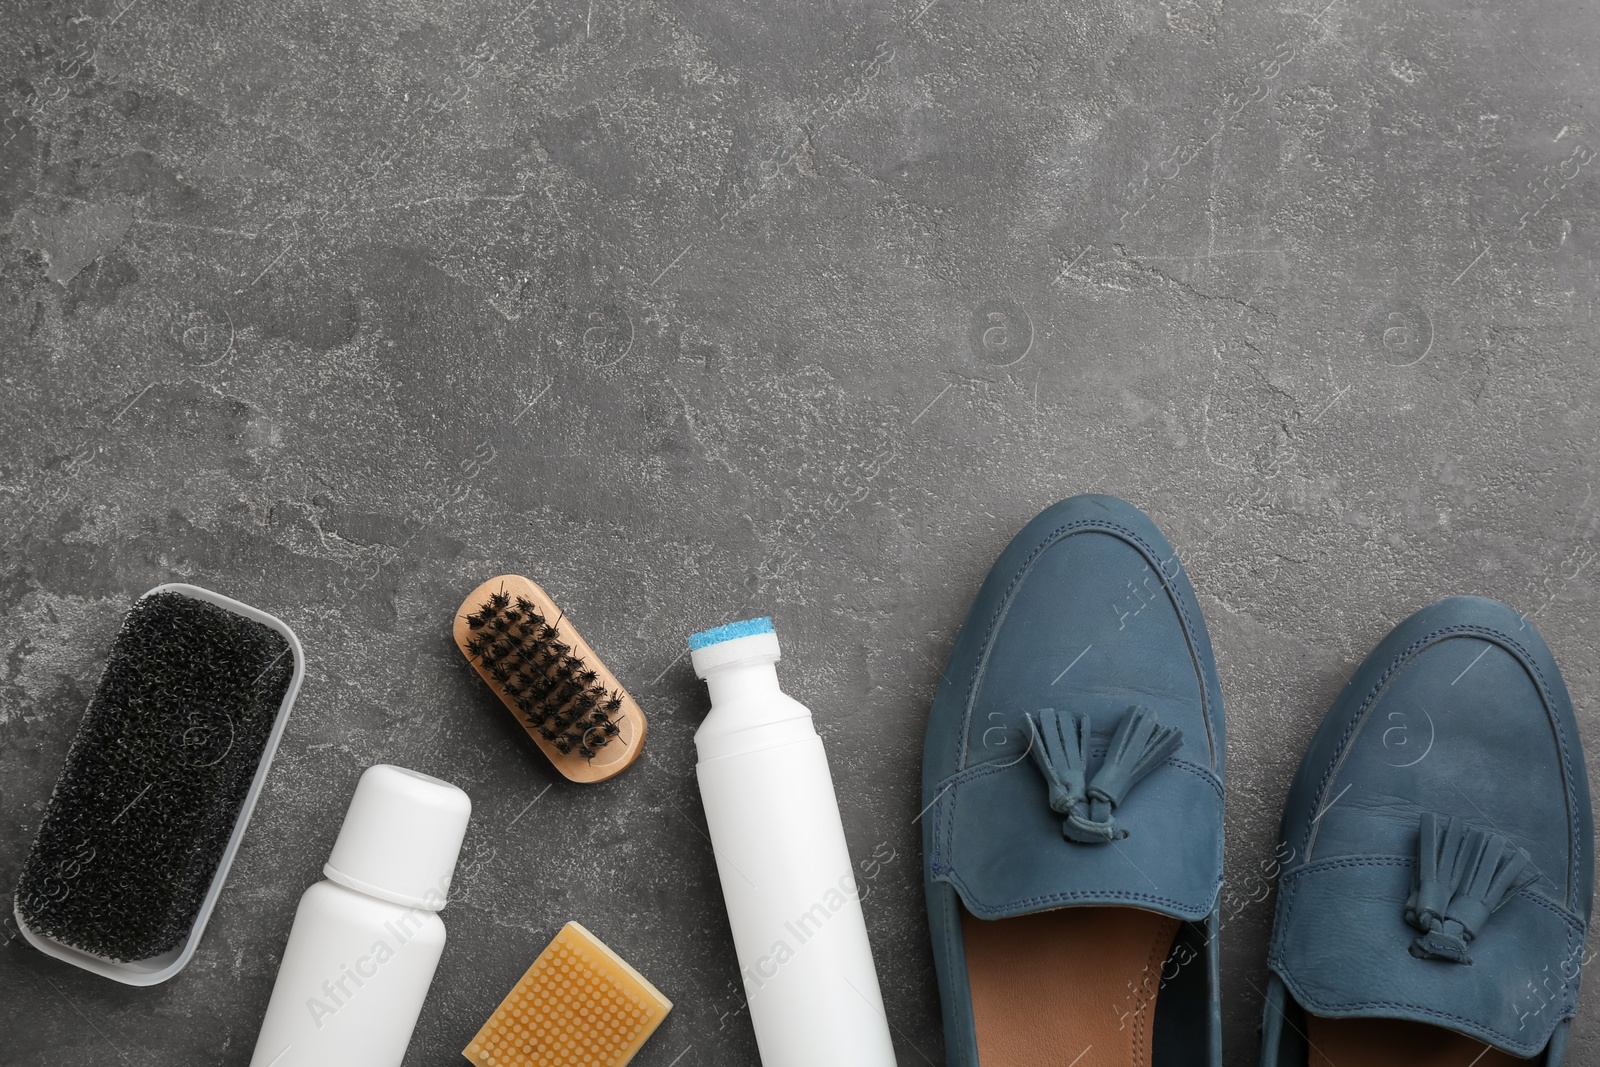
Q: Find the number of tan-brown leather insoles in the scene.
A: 2